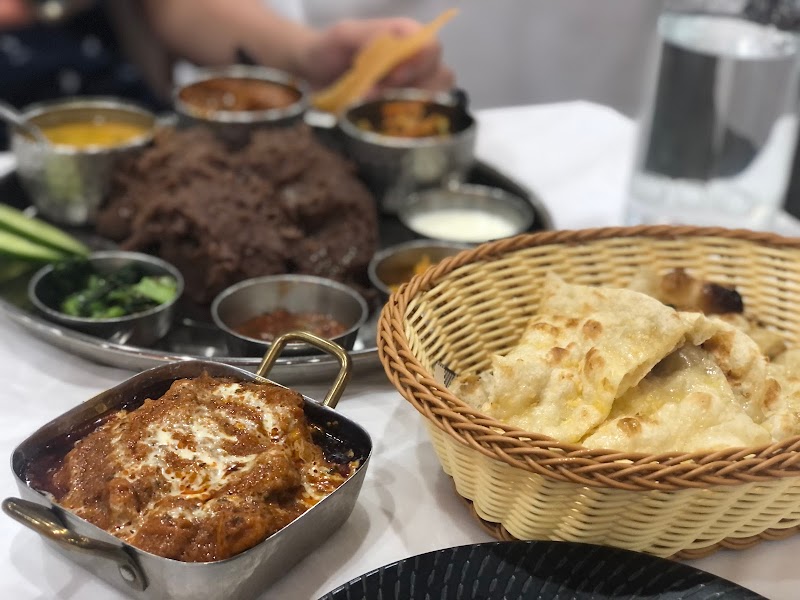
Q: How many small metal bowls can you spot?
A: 7